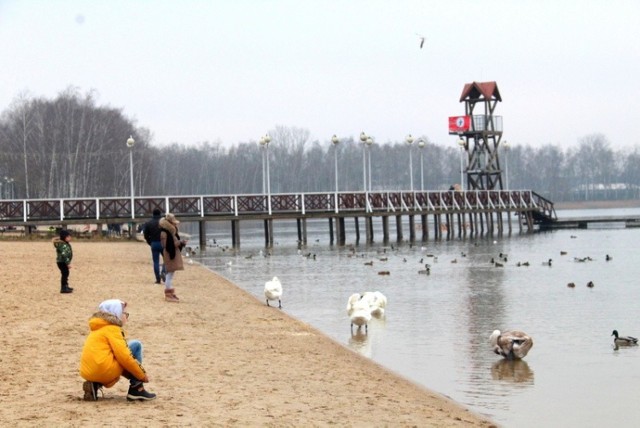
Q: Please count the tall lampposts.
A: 10